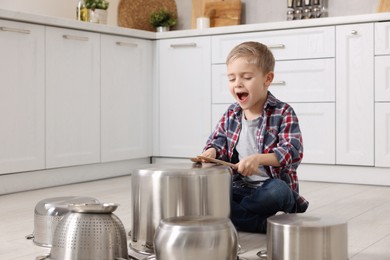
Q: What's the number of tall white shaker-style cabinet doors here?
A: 5